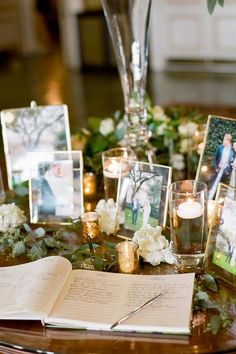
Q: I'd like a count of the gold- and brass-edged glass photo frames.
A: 5